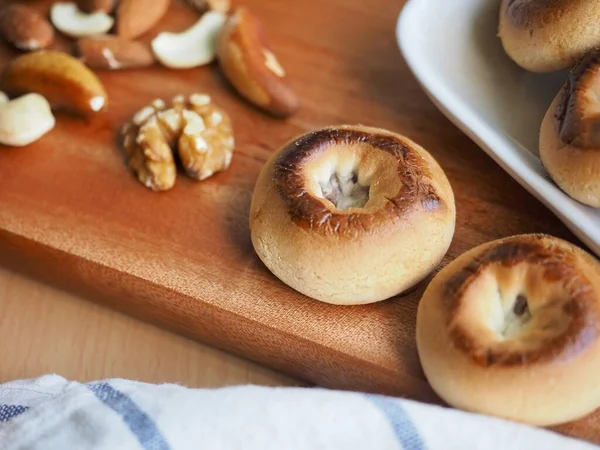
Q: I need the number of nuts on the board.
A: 11